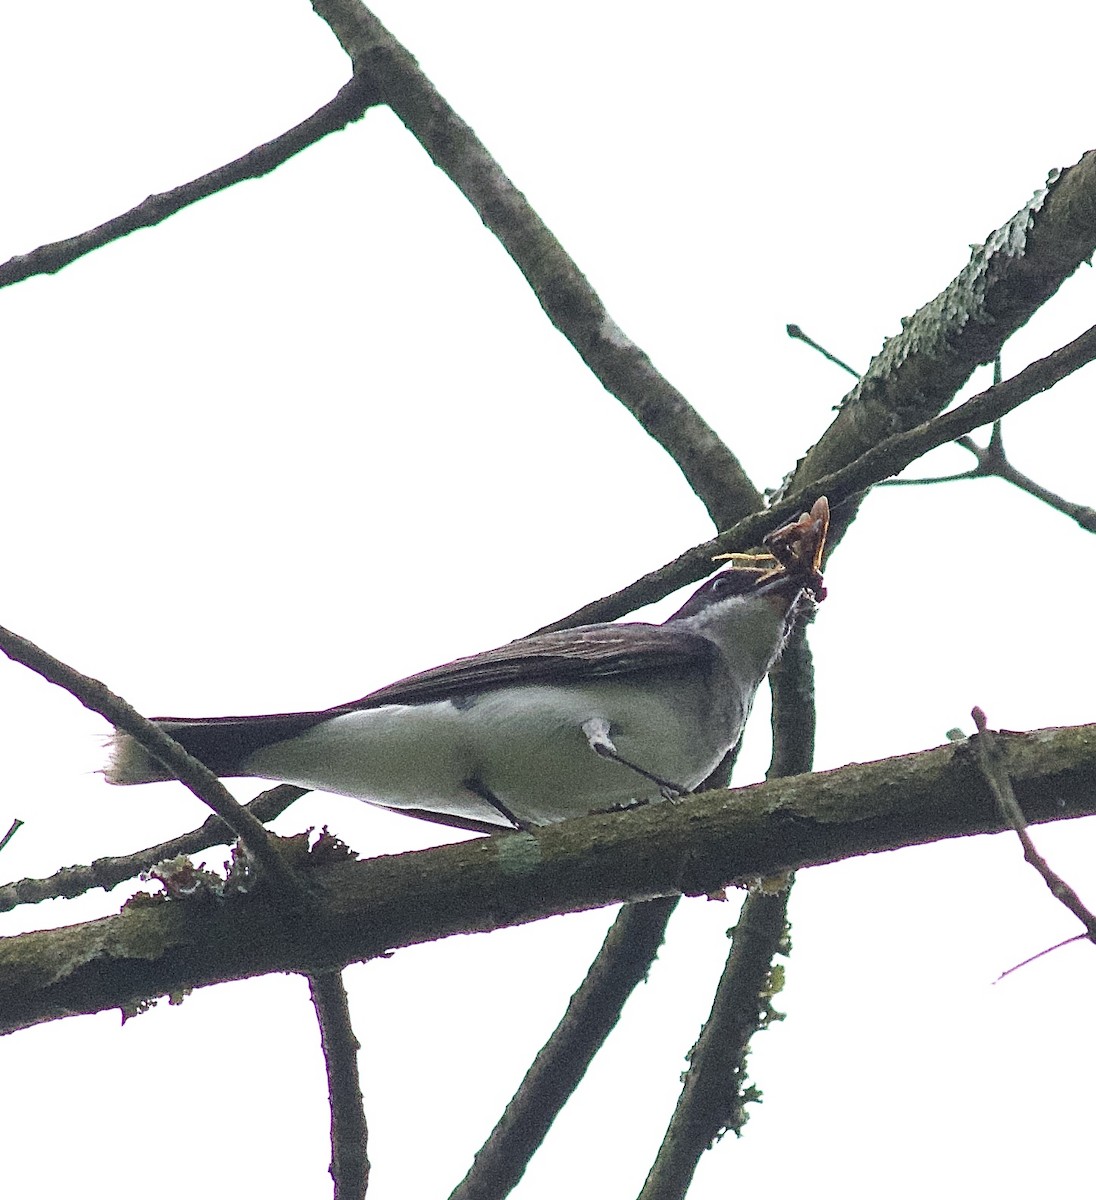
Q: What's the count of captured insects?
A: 1